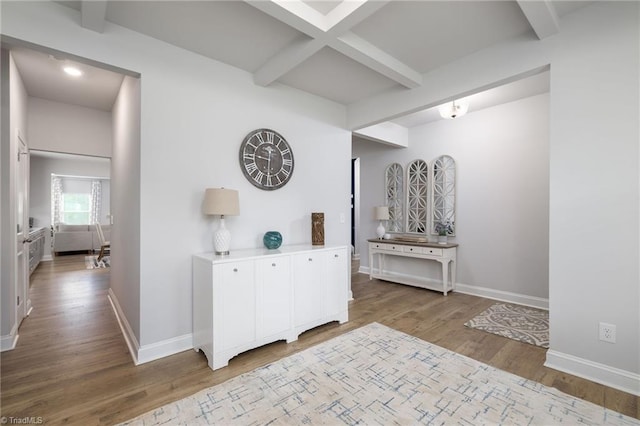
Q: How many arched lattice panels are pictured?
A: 3